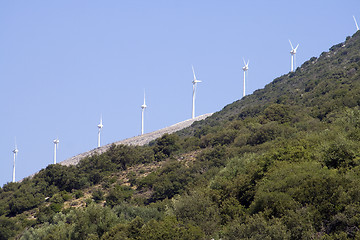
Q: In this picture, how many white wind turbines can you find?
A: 8